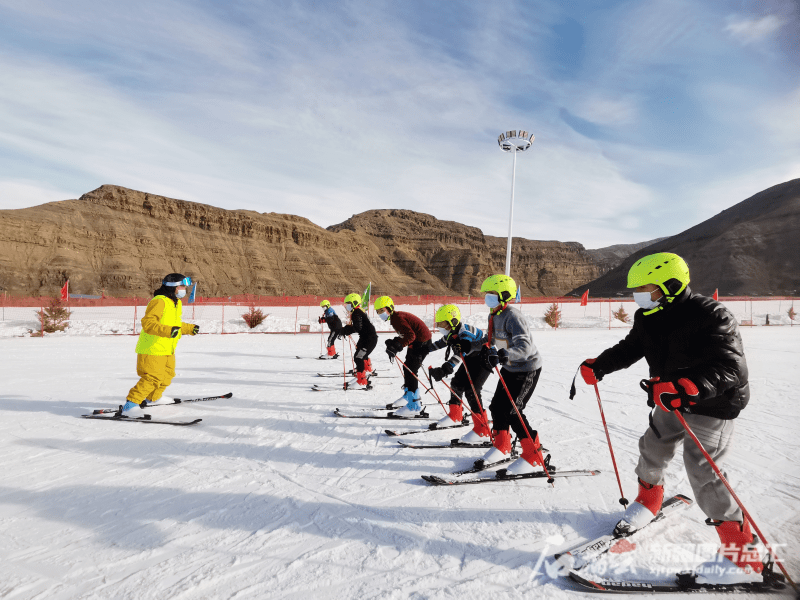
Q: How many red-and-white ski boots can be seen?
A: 9